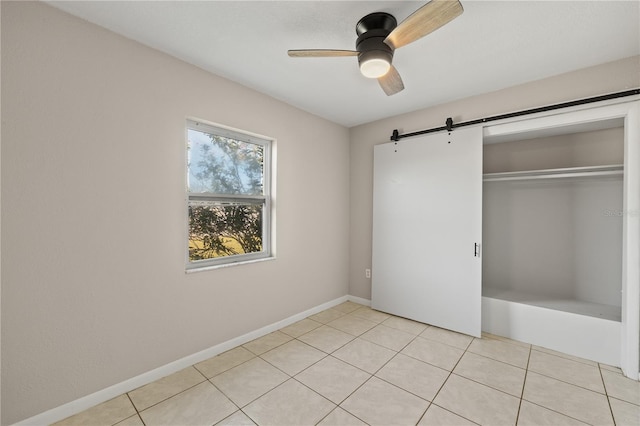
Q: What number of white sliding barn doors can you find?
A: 1